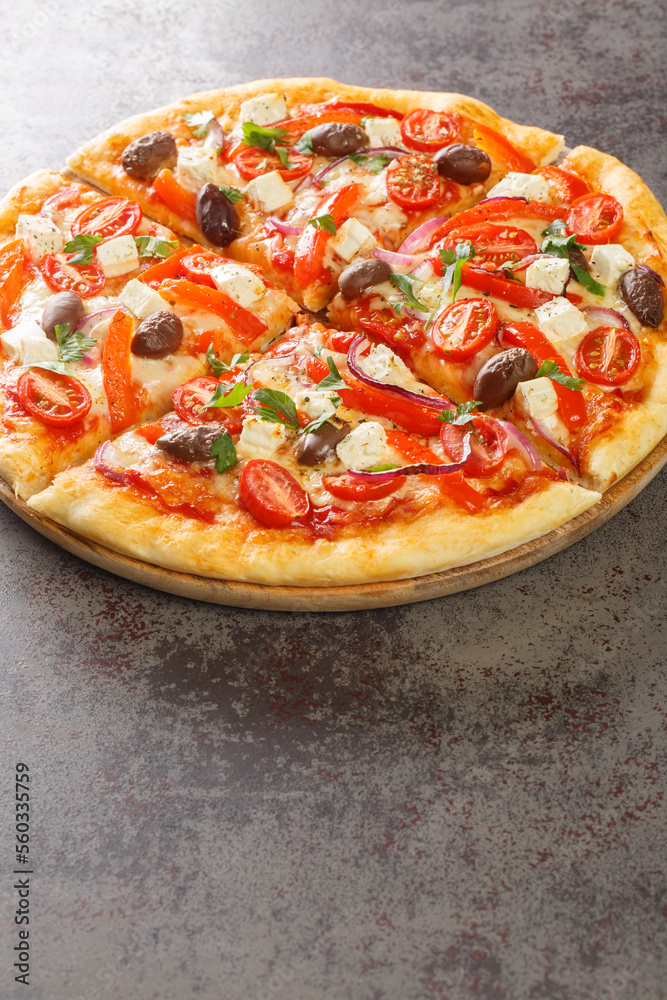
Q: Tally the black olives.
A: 12